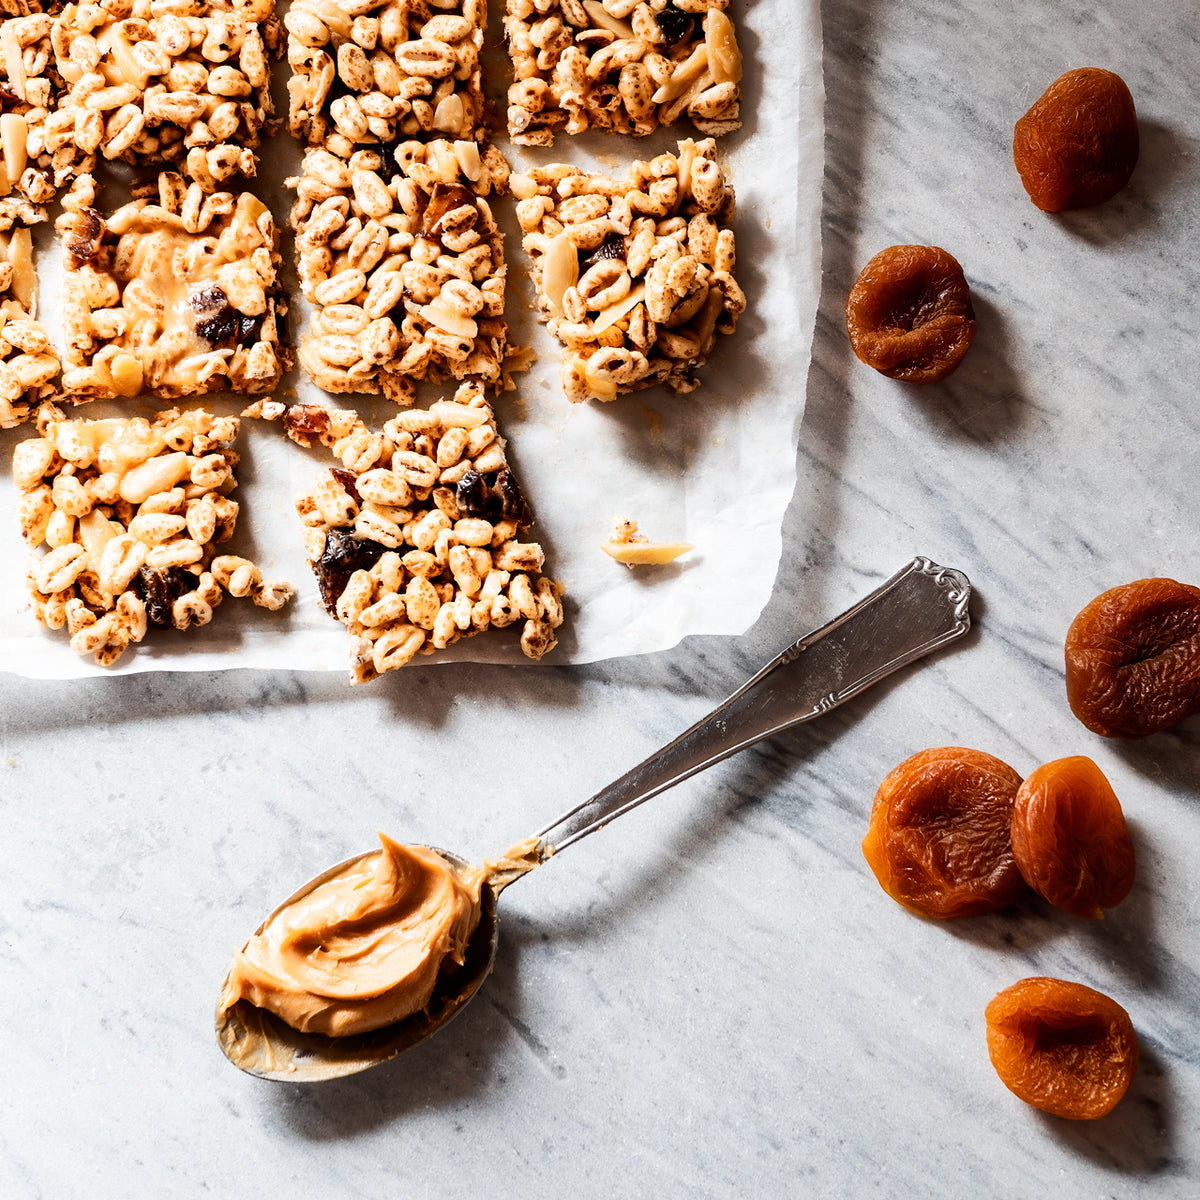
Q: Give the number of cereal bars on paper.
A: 10